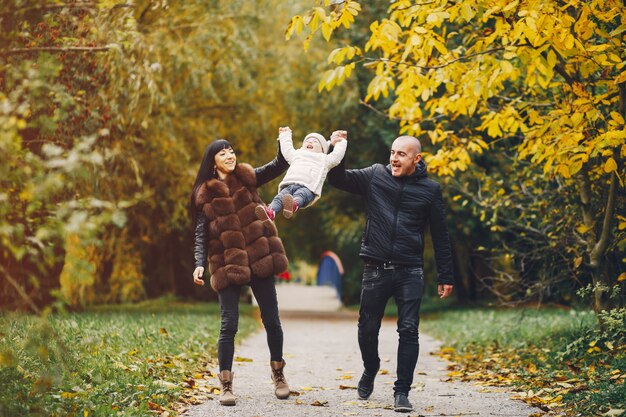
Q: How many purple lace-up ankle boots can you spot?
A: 0